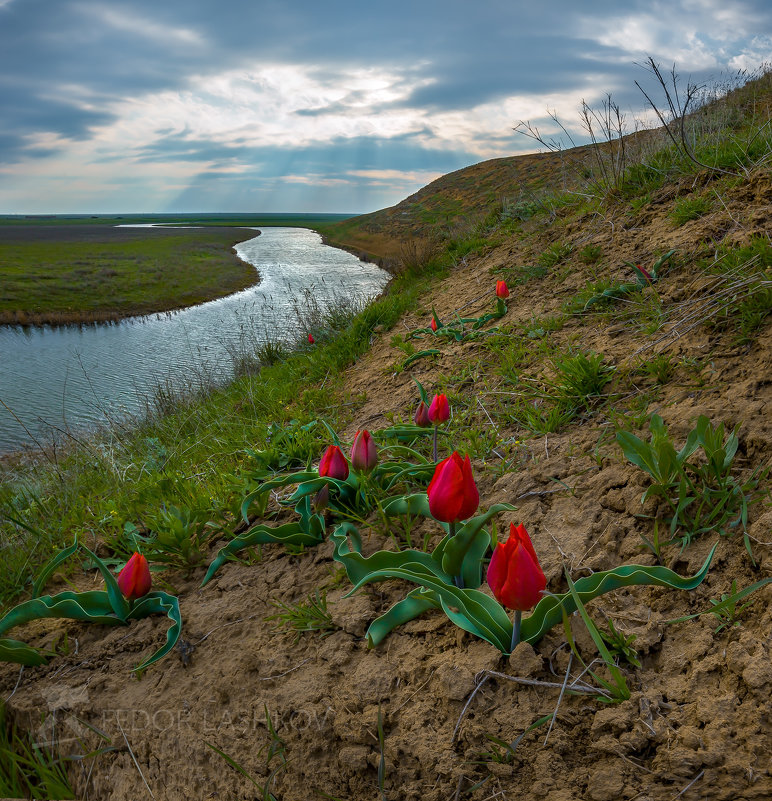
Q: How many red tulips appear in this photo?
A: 11